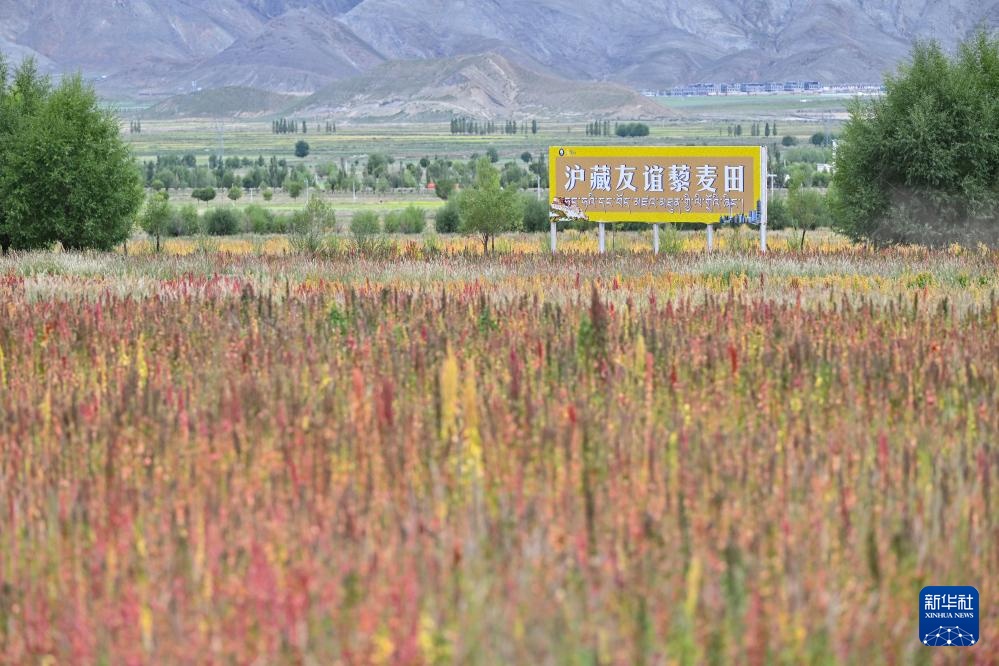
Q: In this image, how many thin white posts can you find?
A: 5